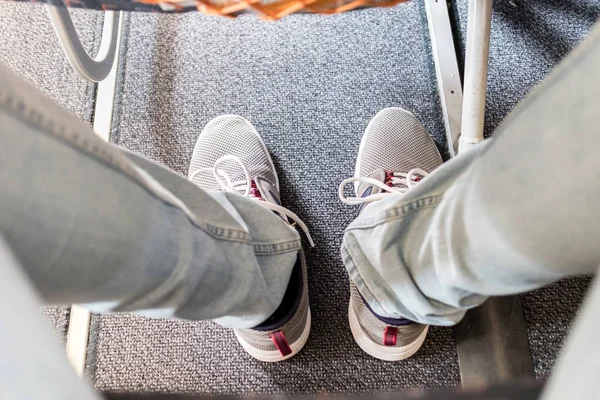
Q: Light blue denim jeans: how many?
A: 1